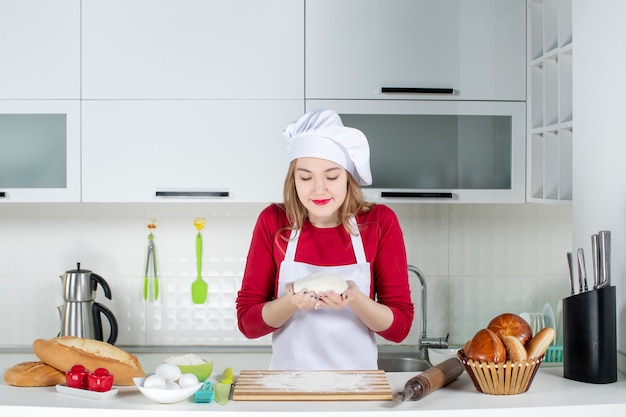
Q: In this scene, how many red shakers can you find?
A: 2